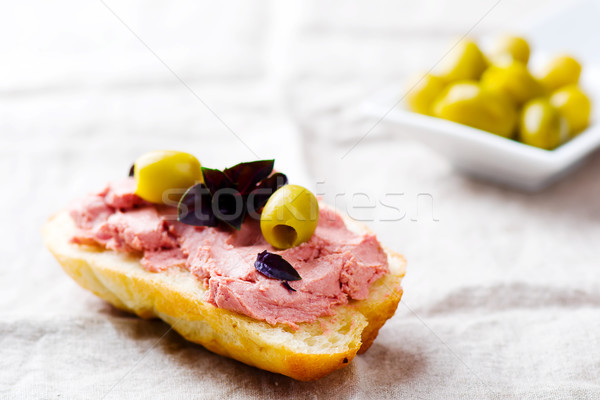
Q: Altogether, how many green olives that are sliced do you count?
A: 0